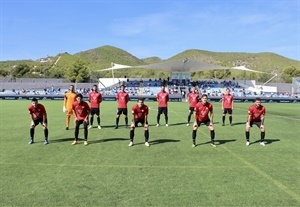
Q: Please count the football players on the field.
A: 11